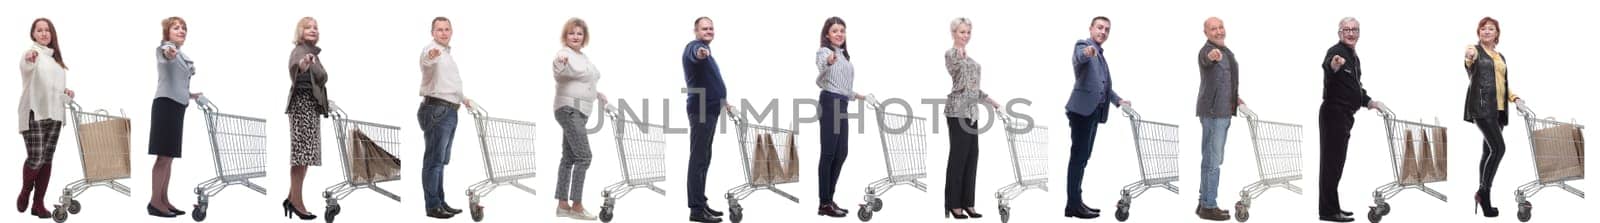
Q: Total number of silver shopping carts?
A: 12